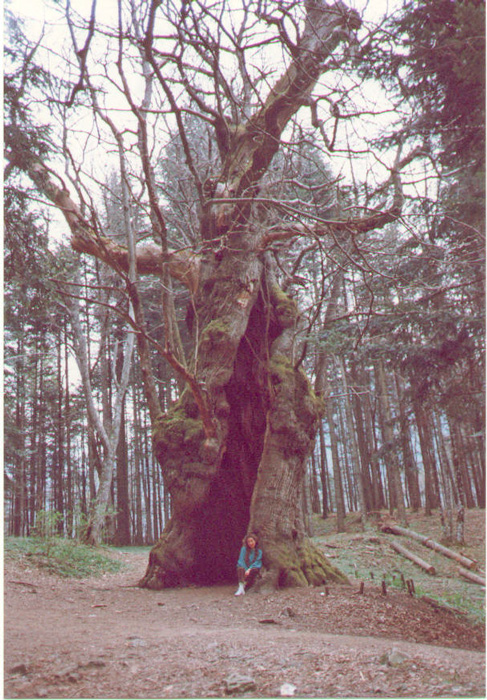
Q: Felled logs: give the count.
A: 3